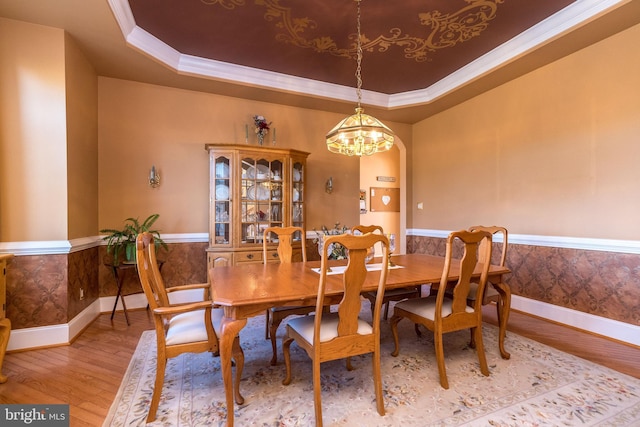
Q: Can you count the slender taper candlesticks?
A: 2